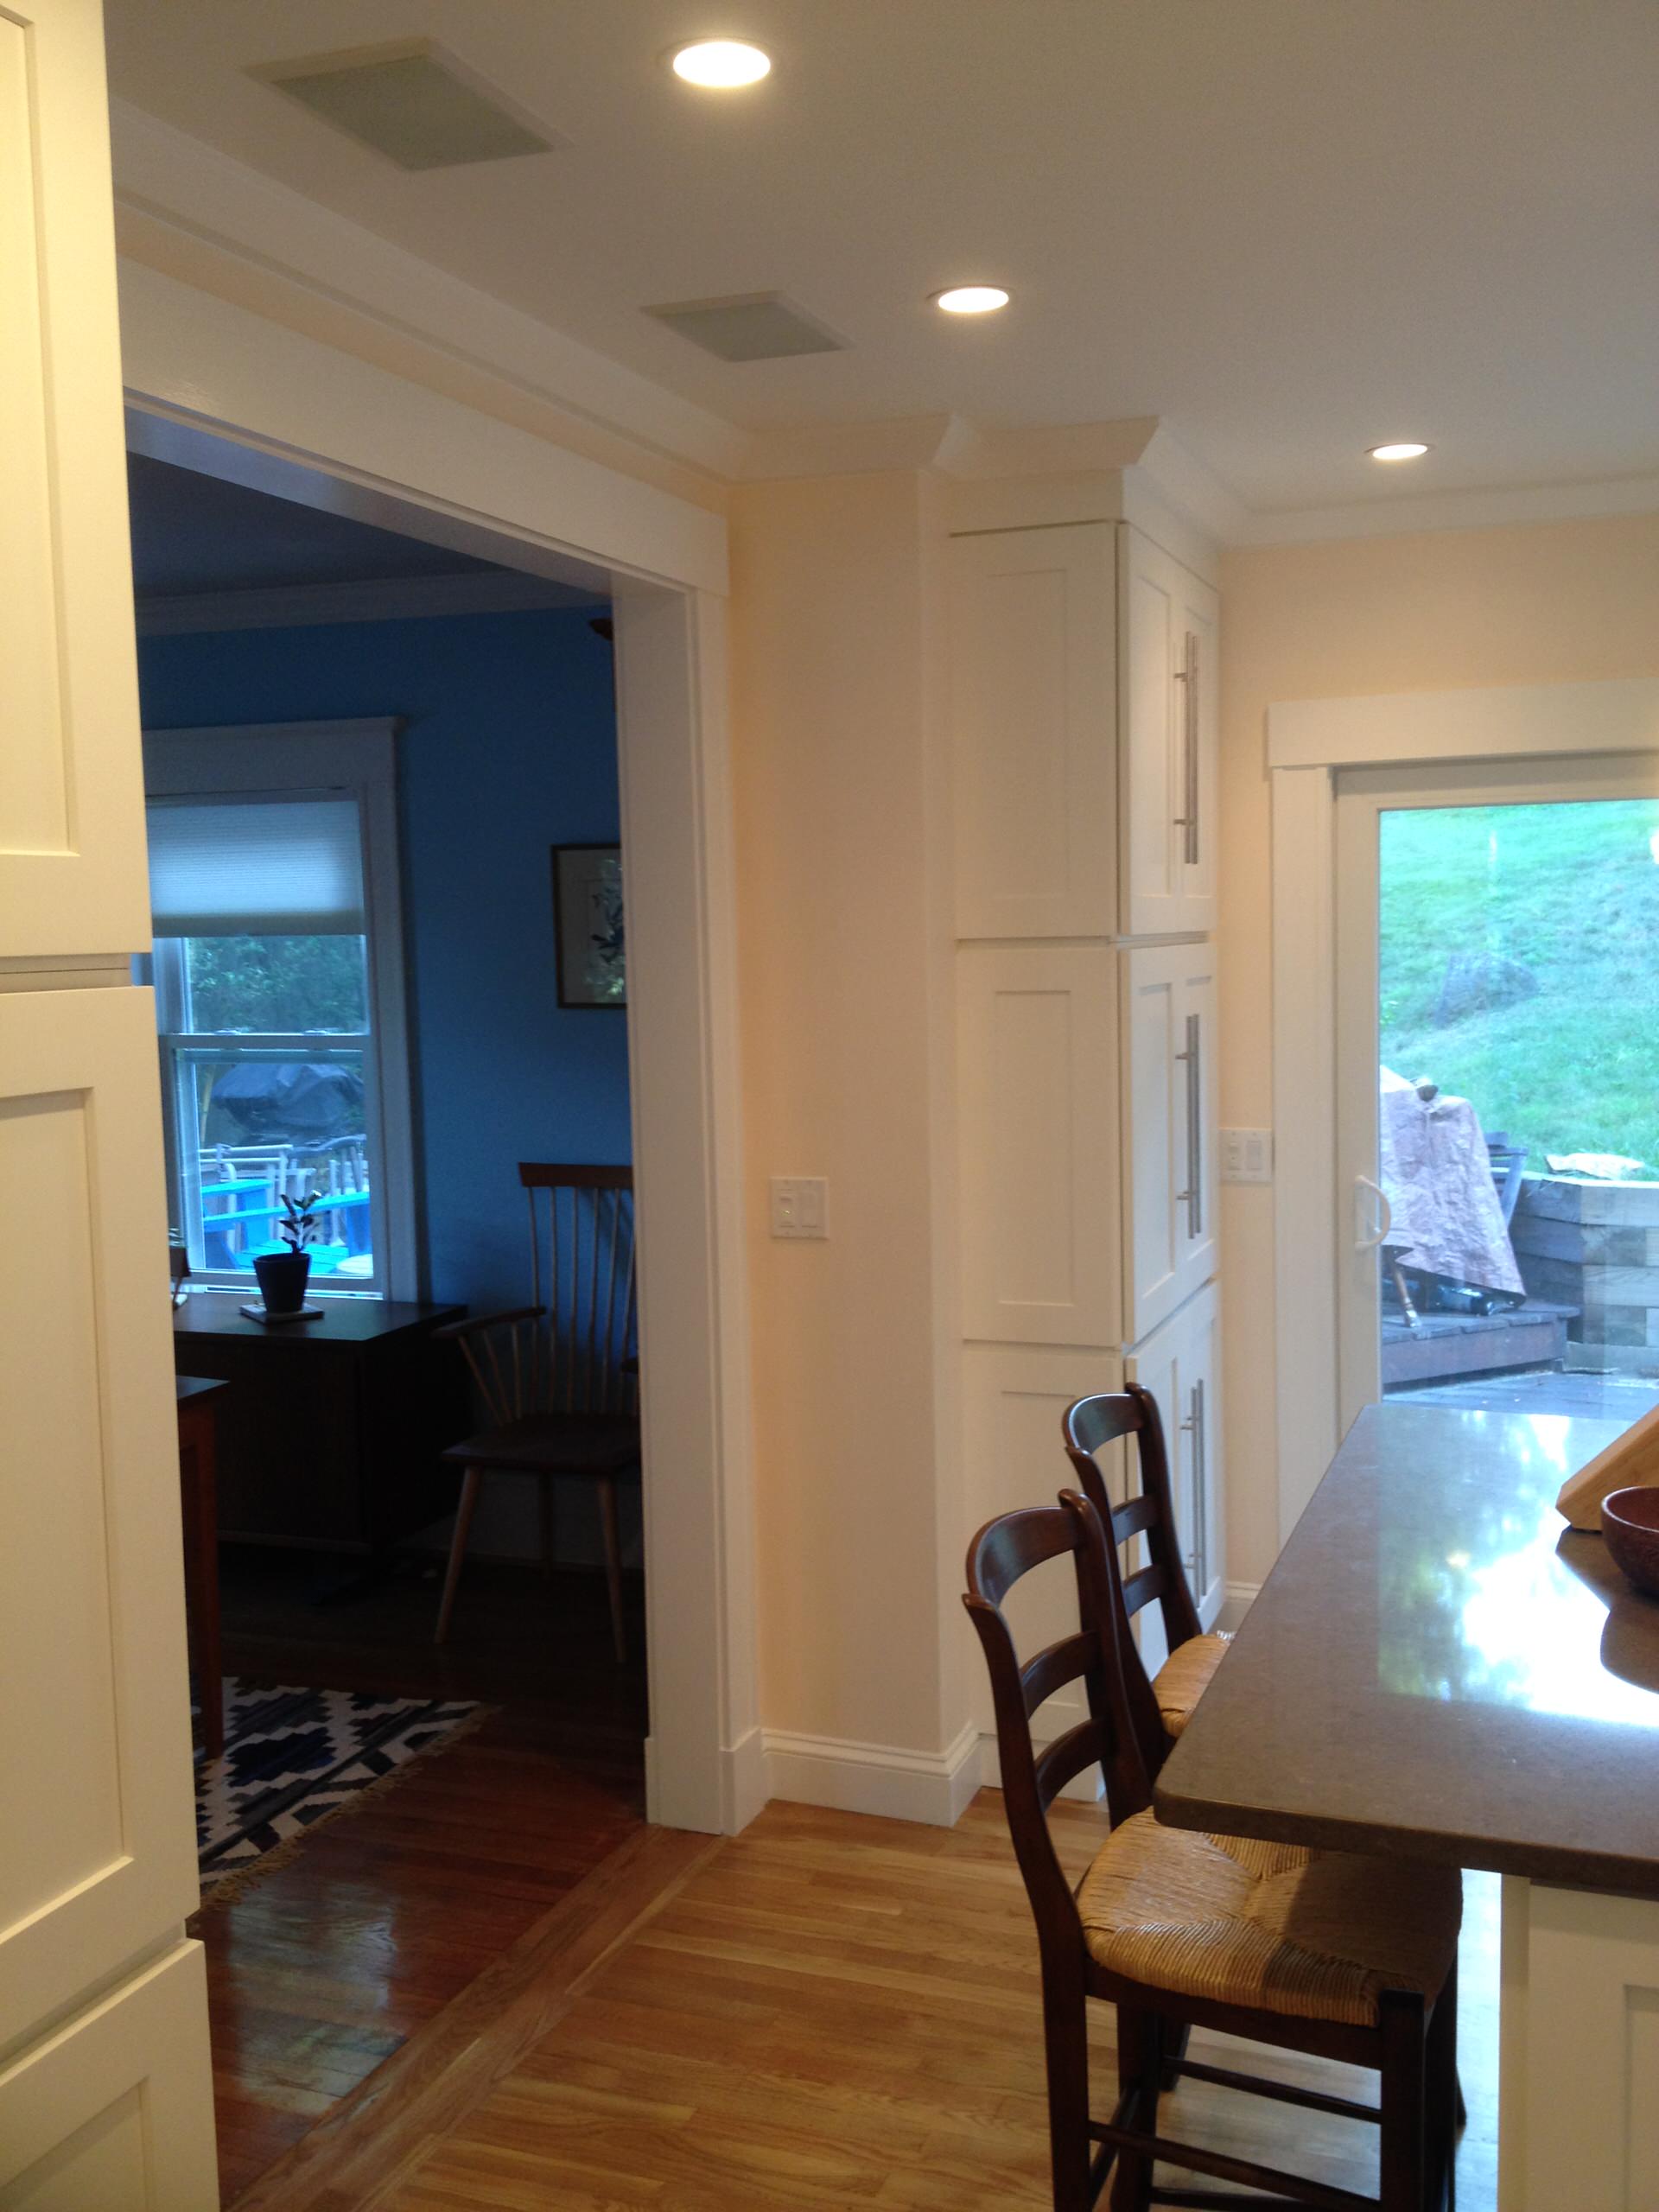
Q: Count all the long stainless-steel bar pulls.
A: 6